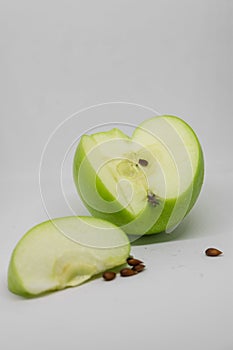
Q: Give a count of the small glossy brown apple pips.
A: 6